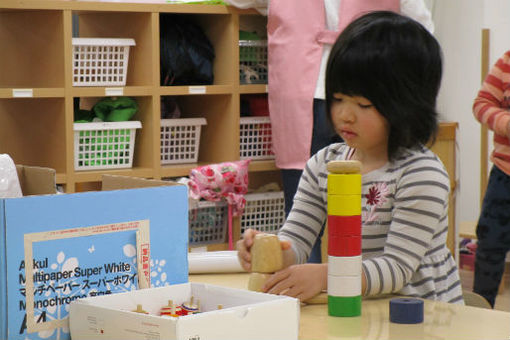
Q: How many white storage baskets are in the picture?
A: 7